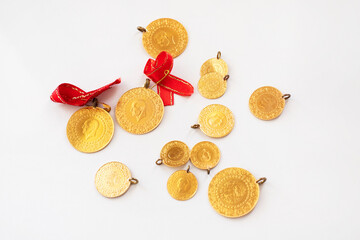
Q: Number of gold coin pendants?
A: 12